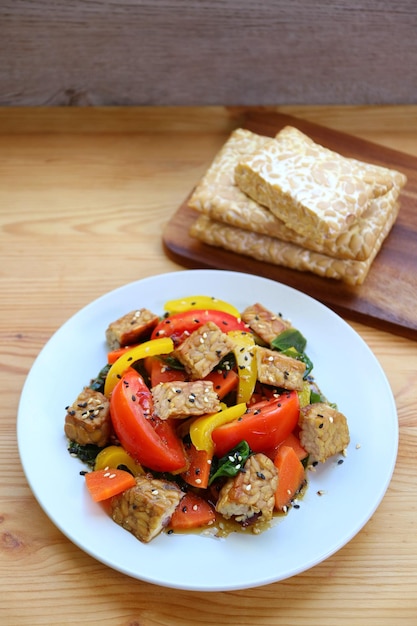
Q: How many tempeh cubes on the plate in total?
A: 9